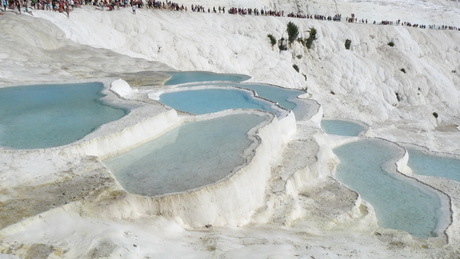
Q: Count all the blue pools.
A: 8